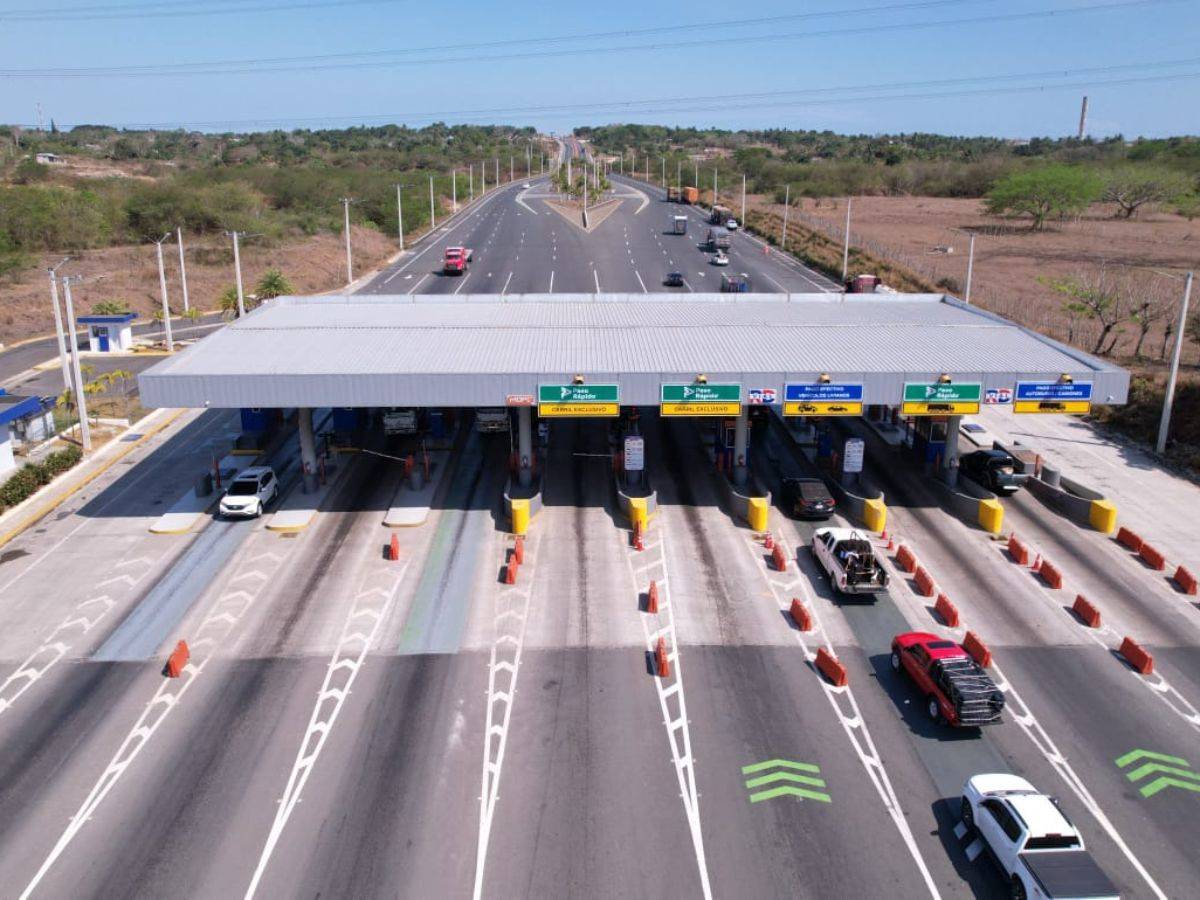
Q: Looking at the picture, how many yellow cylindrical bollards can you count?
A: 6